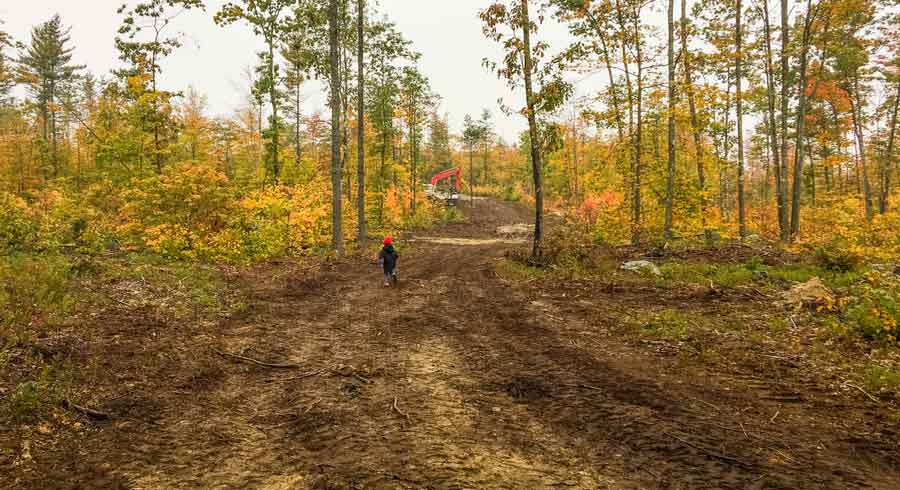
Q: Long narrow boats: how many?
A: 0